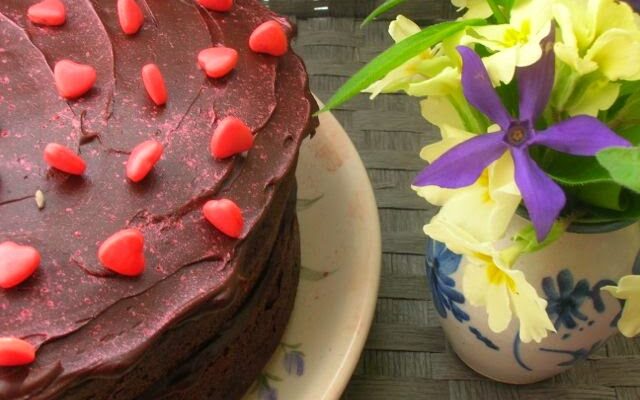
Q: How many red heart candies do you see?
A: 14